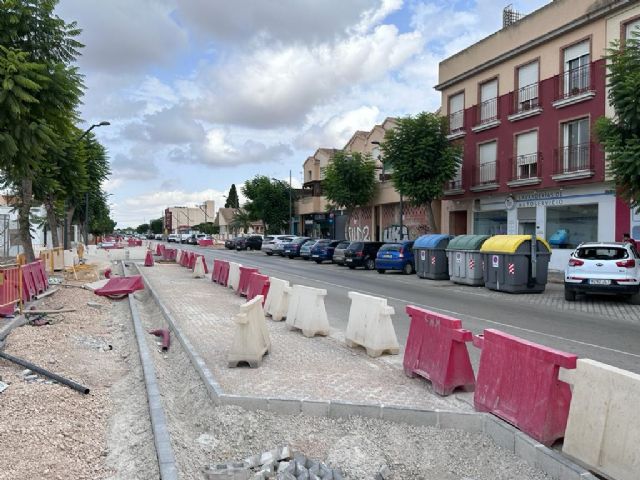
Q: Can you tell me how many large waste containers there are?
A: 3